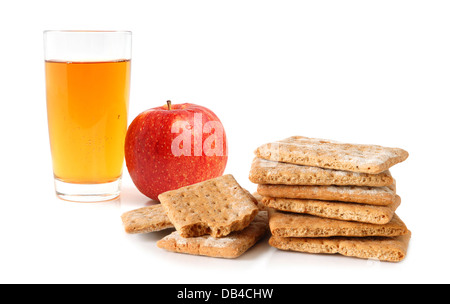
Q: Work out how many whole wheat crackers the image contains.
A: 9